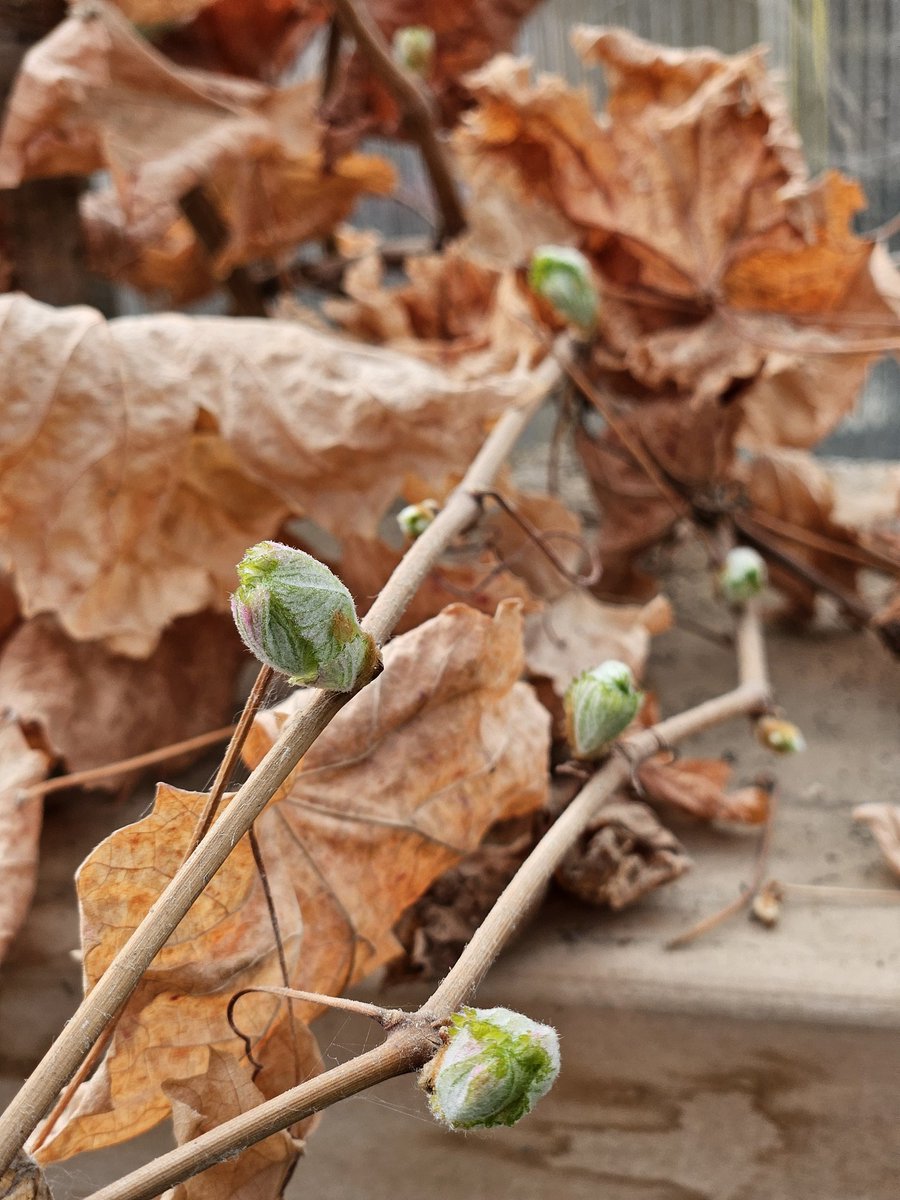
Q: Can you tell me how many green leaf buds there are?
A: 8